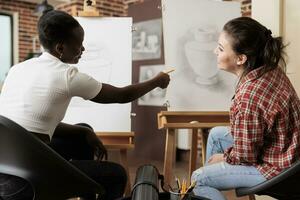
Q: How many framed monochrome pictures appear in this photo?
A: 2